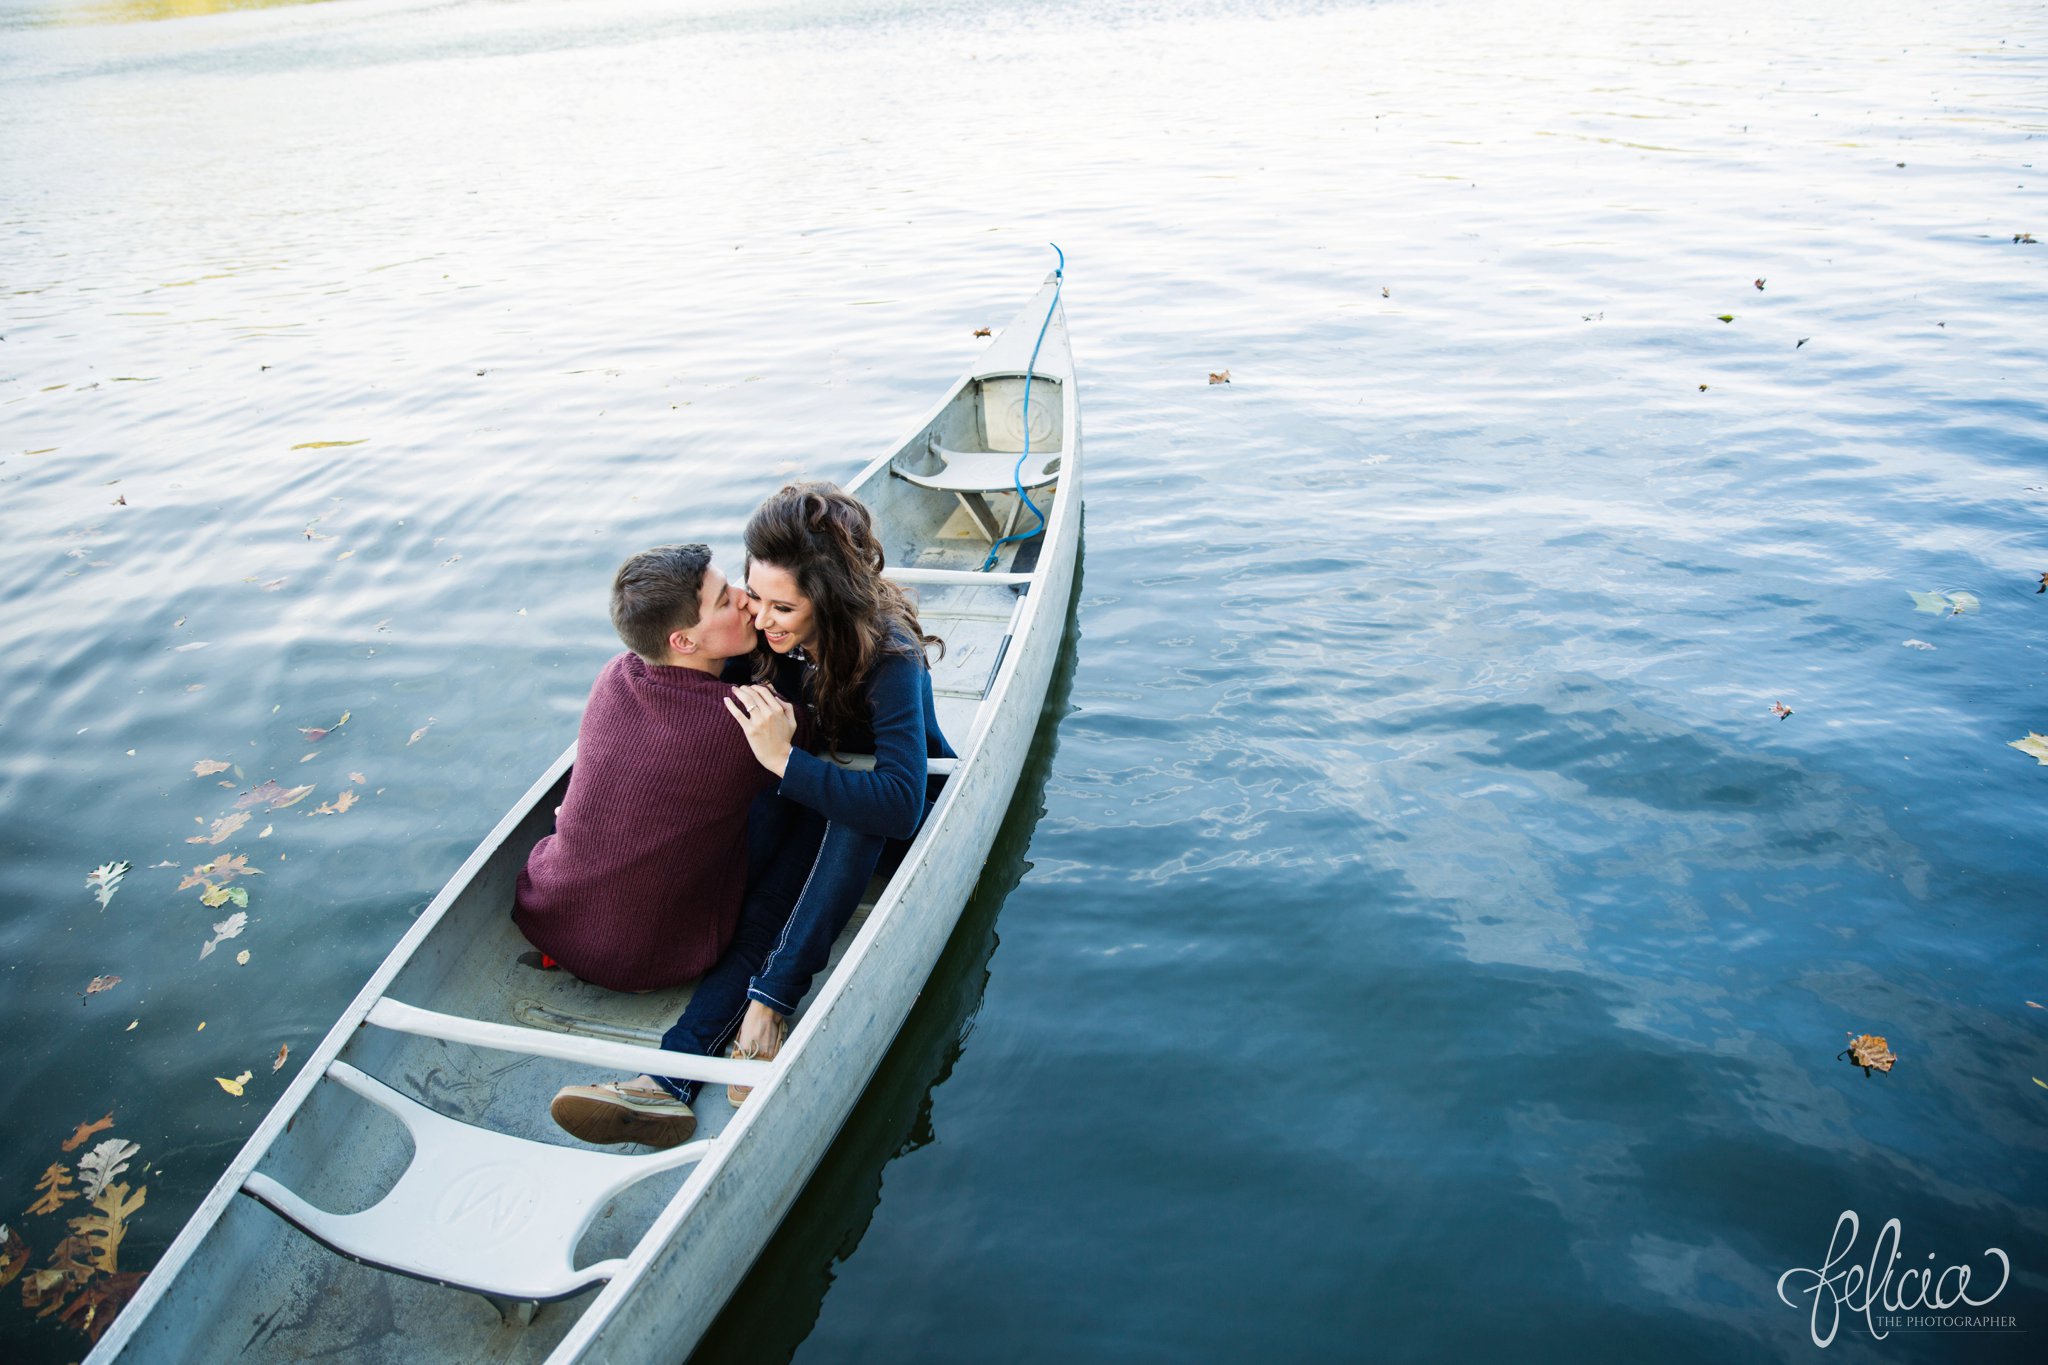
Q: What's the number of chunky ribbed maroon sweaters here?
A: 1